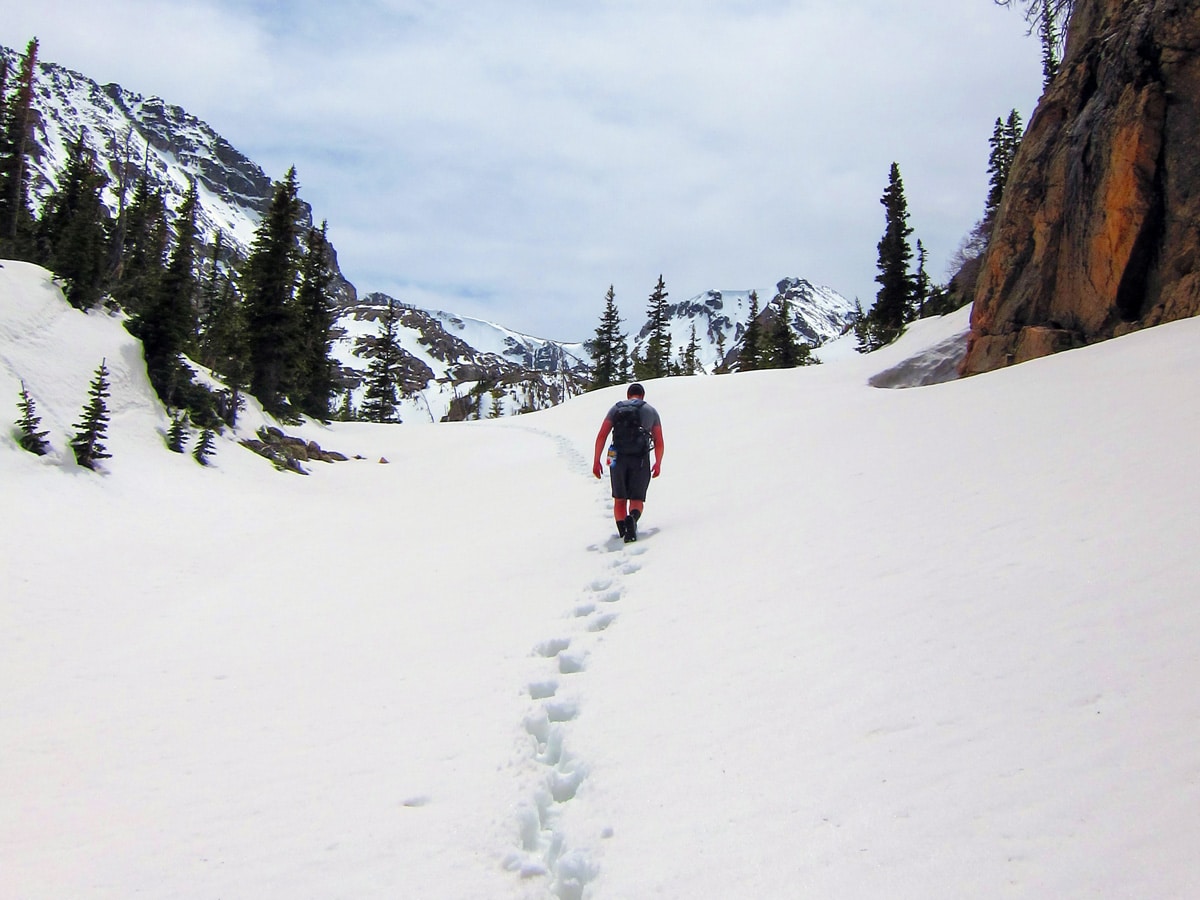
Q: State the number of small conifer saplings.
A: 4